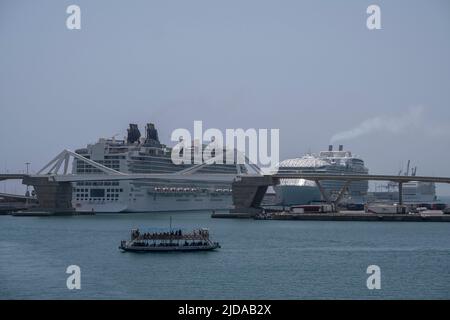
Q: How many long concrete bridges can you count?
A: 1